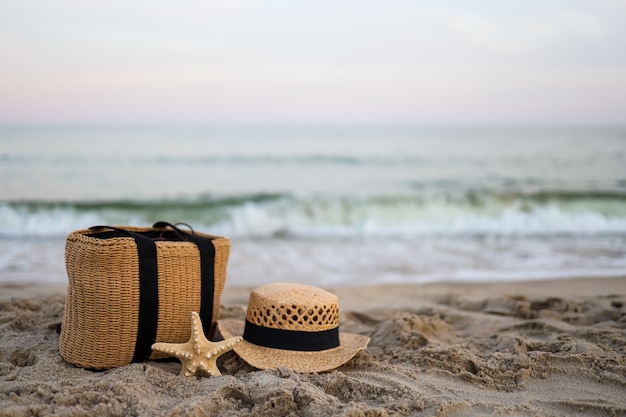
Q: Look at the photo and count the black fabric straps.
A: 2